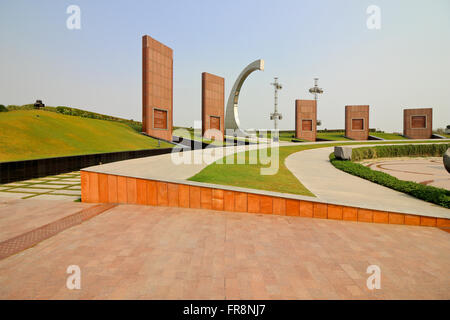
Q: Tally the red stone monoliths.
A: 5